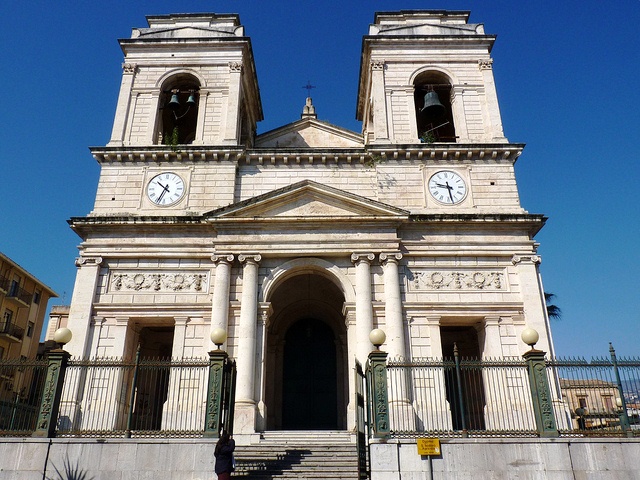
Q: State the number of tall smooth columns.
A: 4